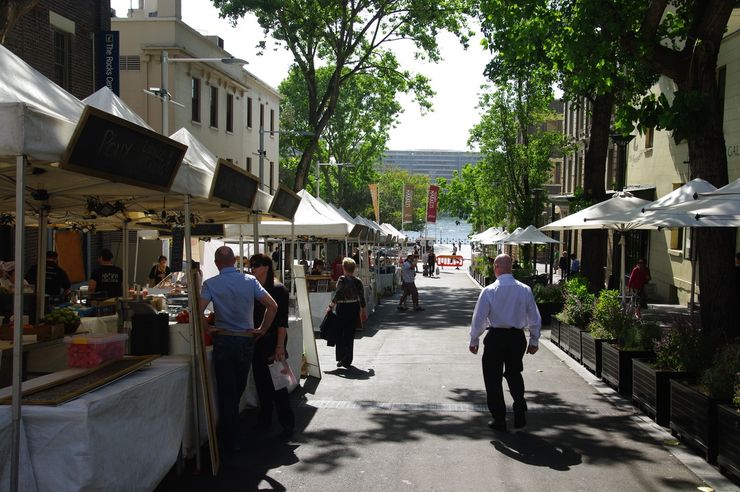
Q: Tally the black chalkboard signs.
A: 3